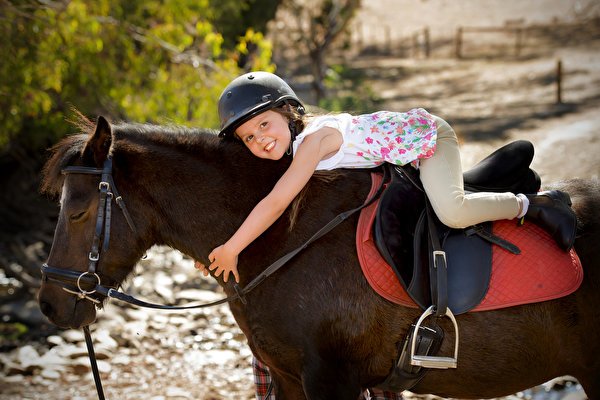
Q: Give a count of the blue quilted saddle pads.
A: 0